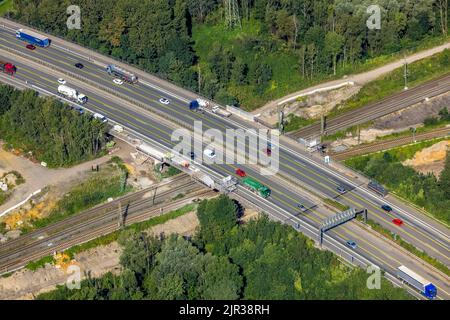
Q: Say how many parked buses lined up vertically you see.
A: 0